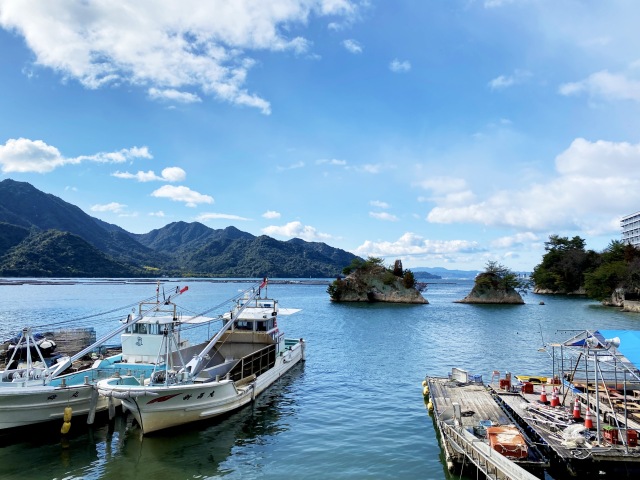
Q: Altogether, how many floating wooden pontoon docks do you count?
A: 2